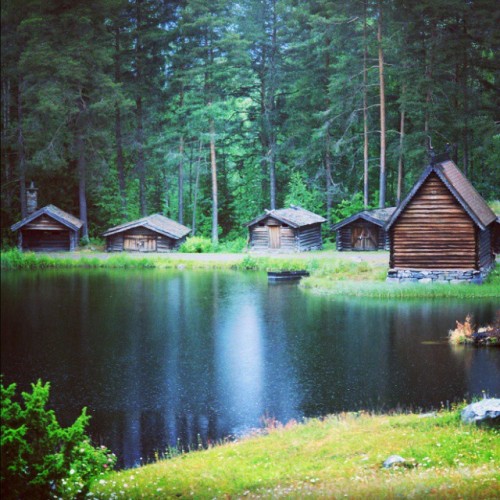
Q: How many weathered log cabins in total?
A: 5